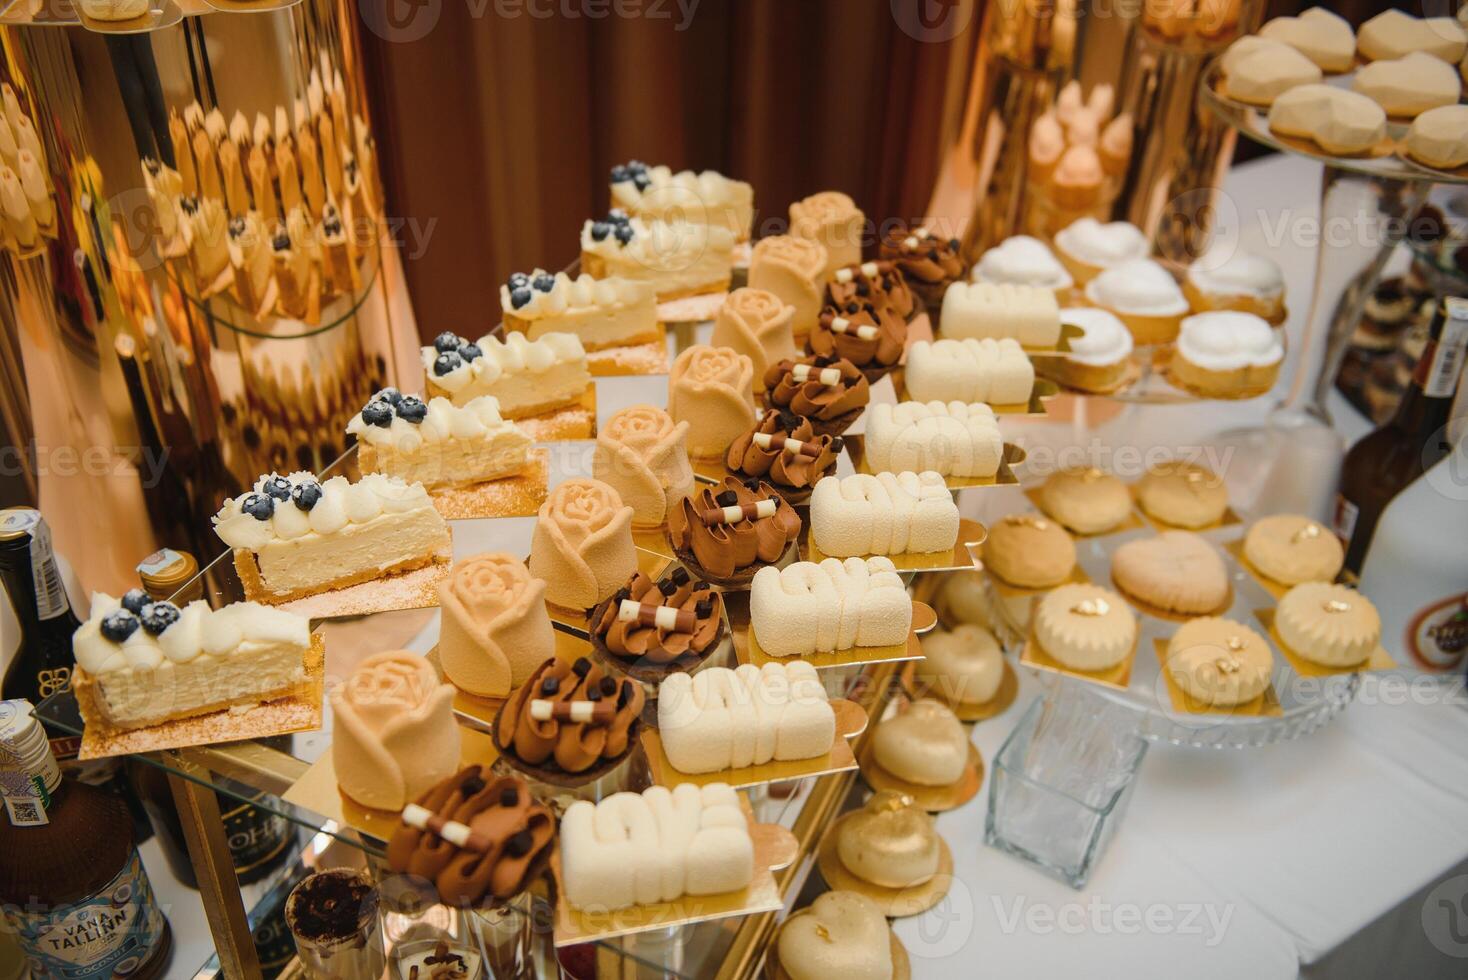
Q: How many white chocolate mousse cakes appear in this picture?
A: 7